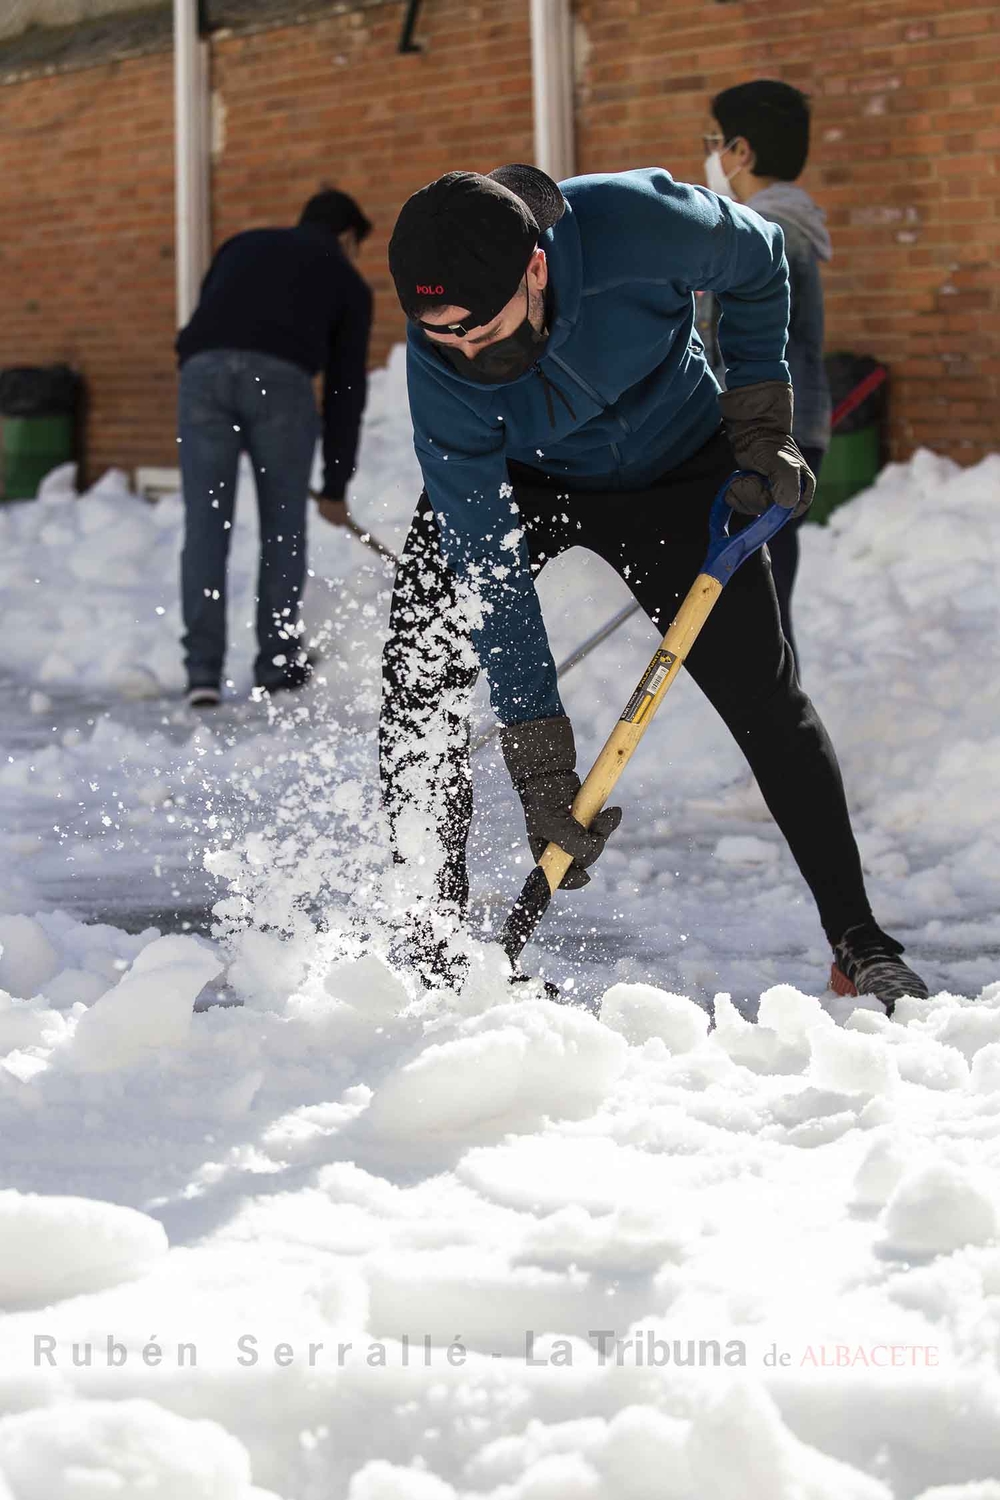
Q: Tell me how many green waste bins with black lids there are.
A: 2